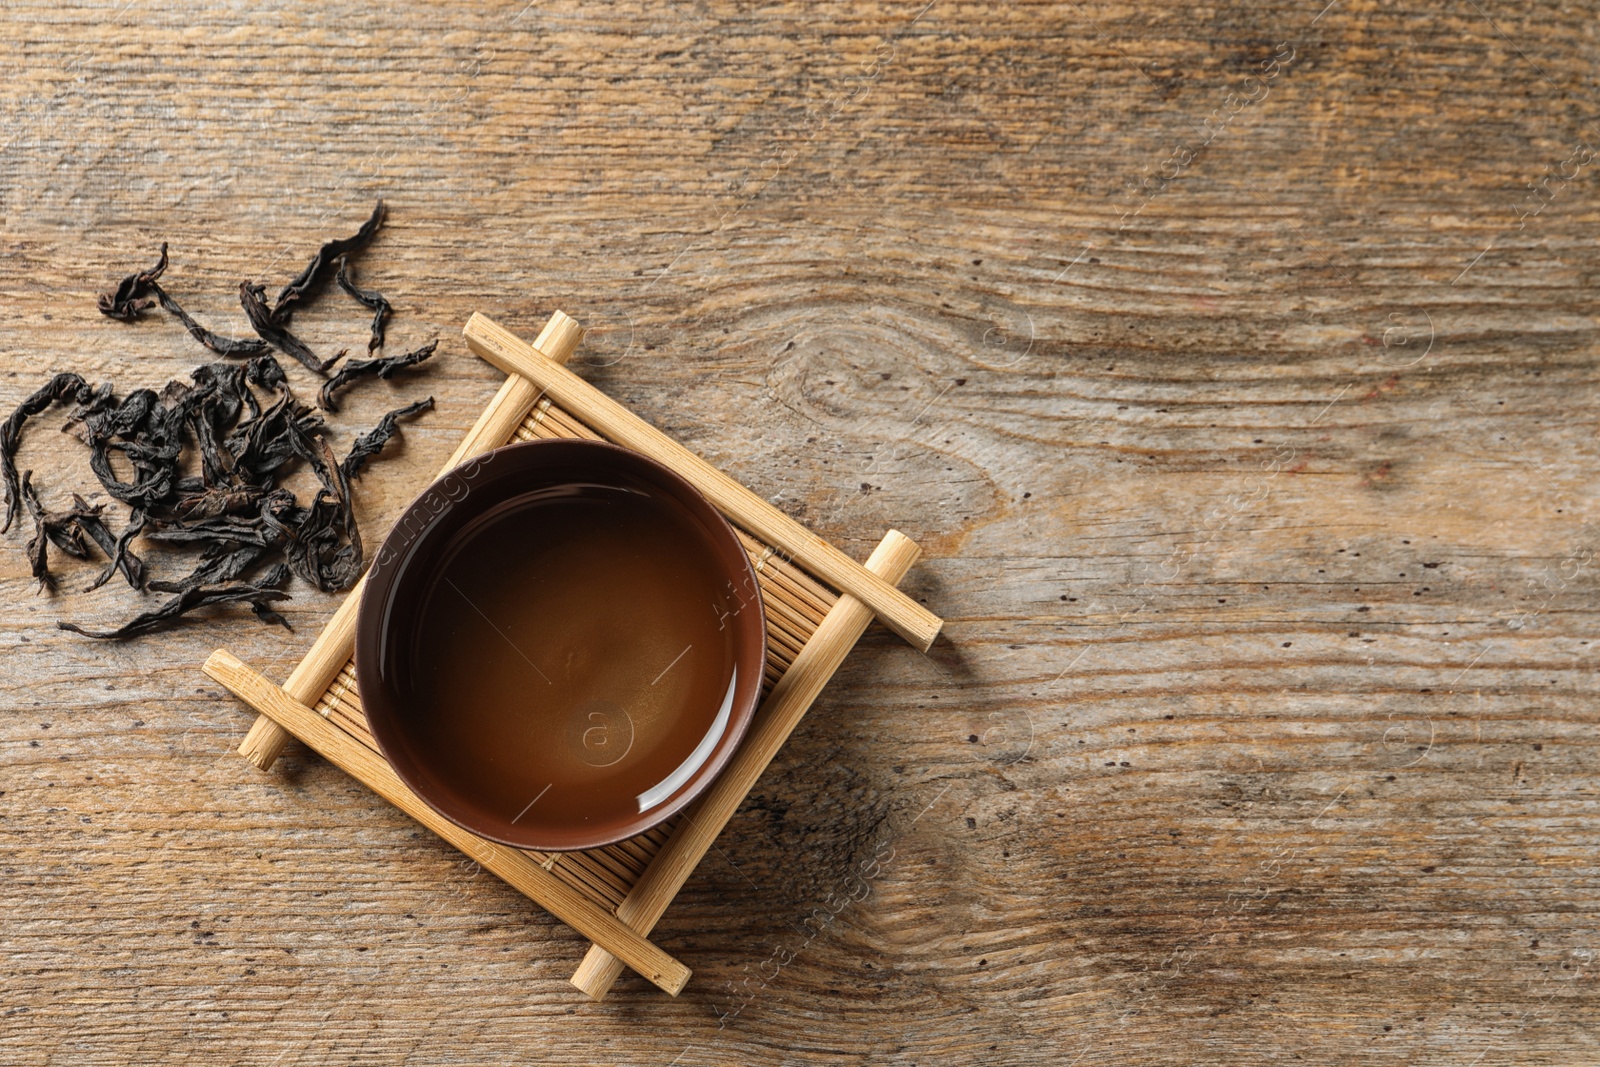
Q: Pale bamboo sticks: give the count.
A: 4